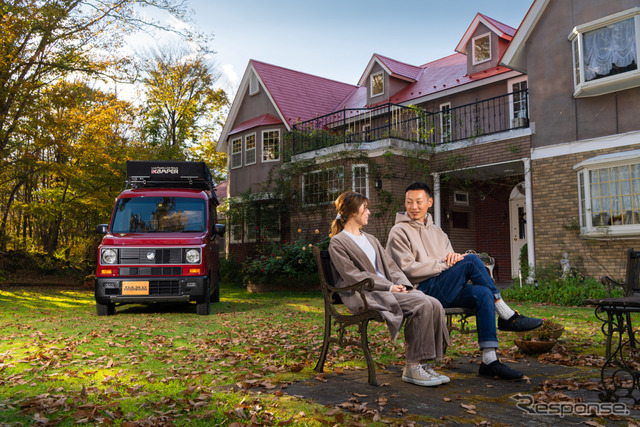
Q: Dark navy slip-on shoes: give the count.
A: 2